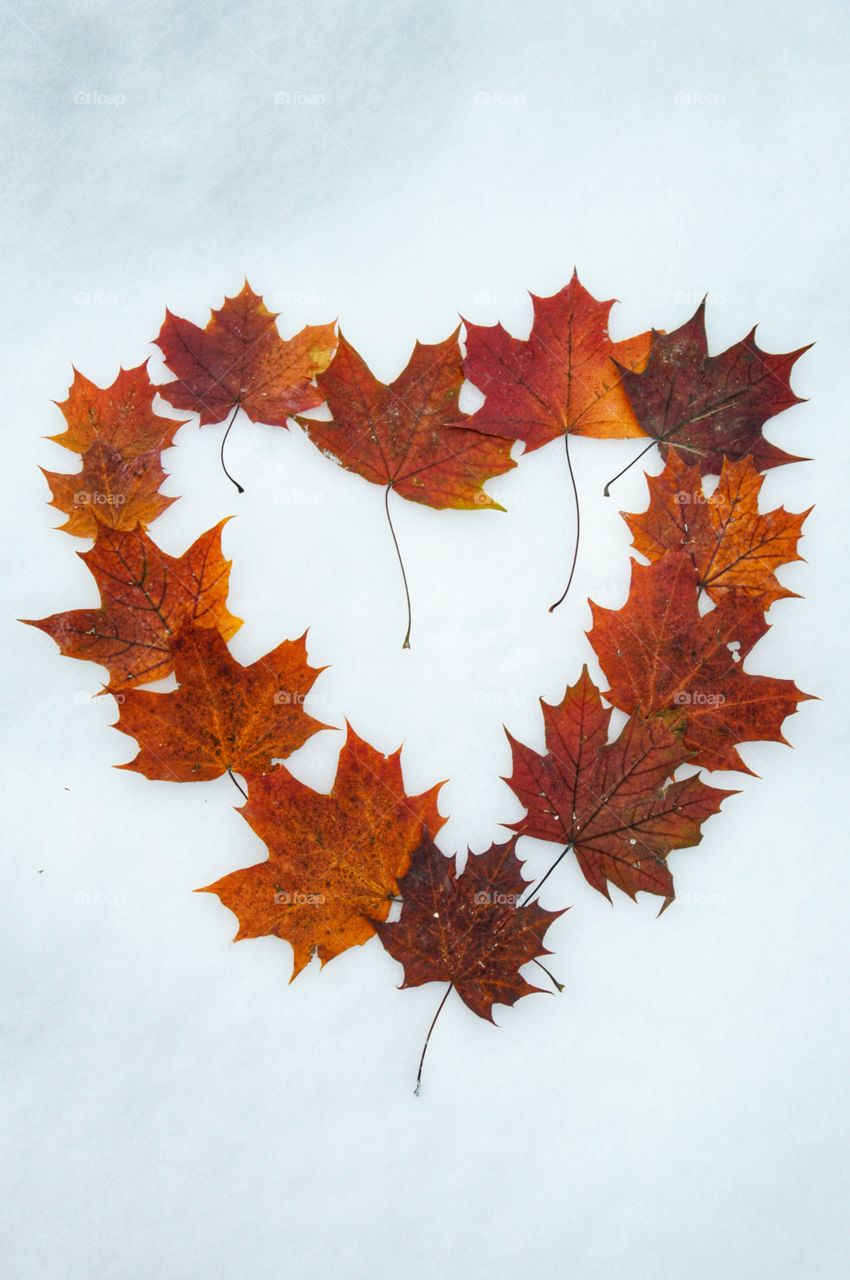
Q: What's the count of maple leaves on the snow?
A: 13